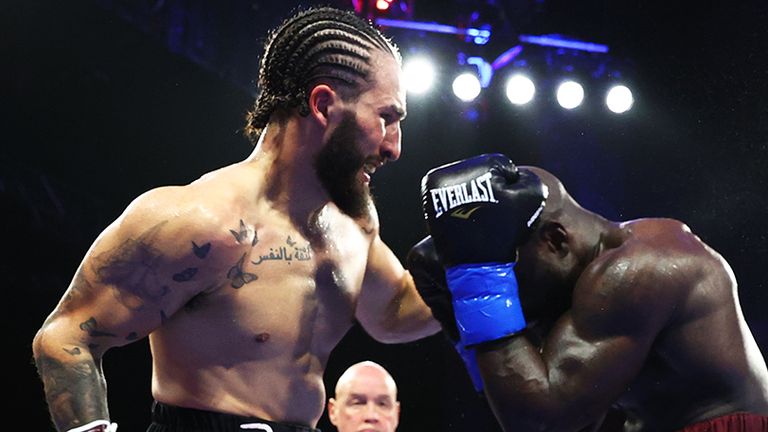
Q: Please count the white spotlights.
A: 5